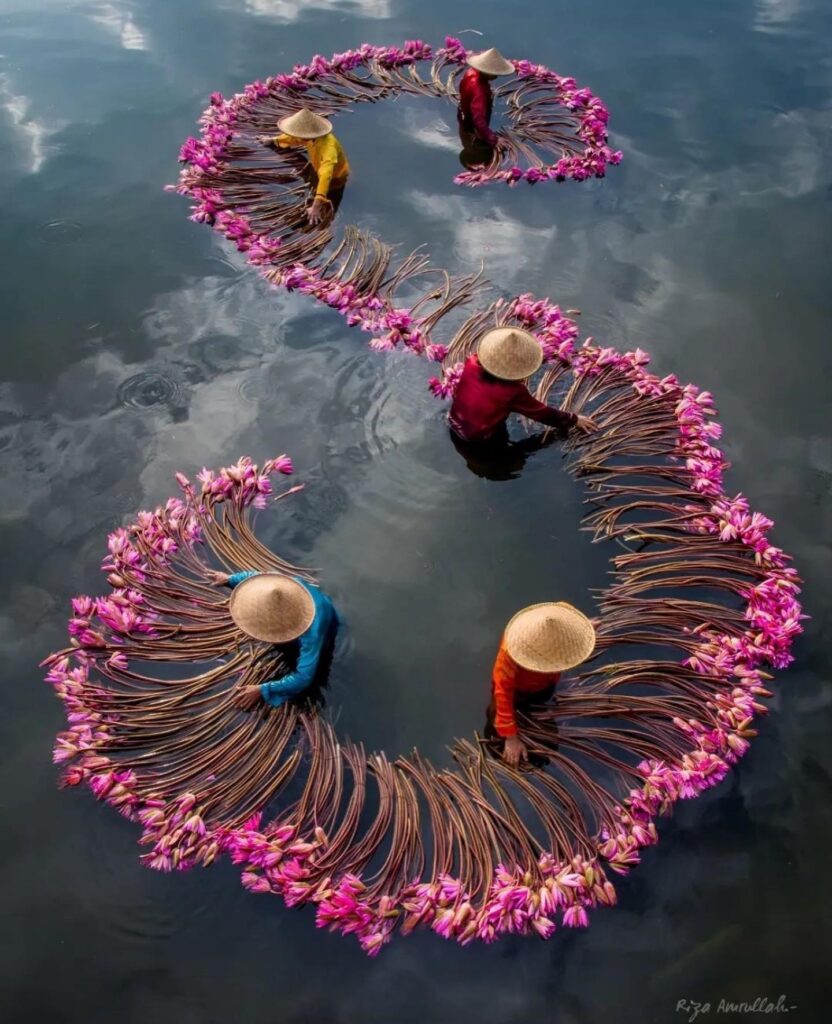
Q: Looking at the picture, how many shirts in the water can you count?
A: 5